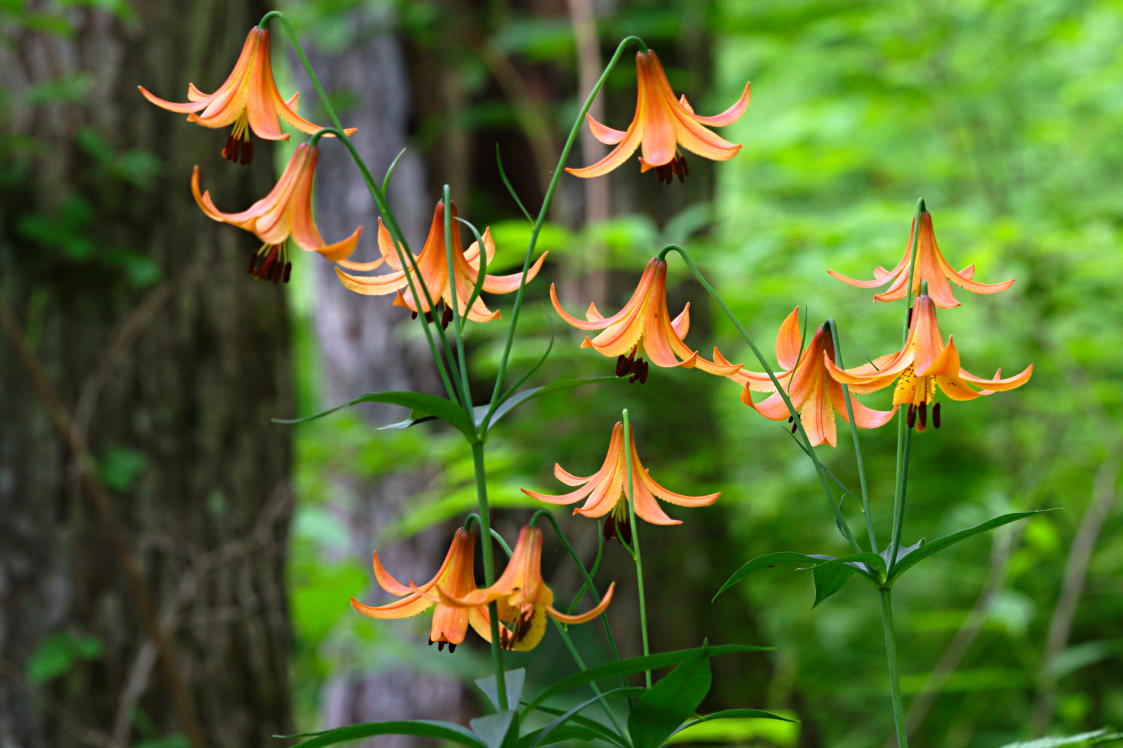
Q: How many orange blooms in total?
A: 11